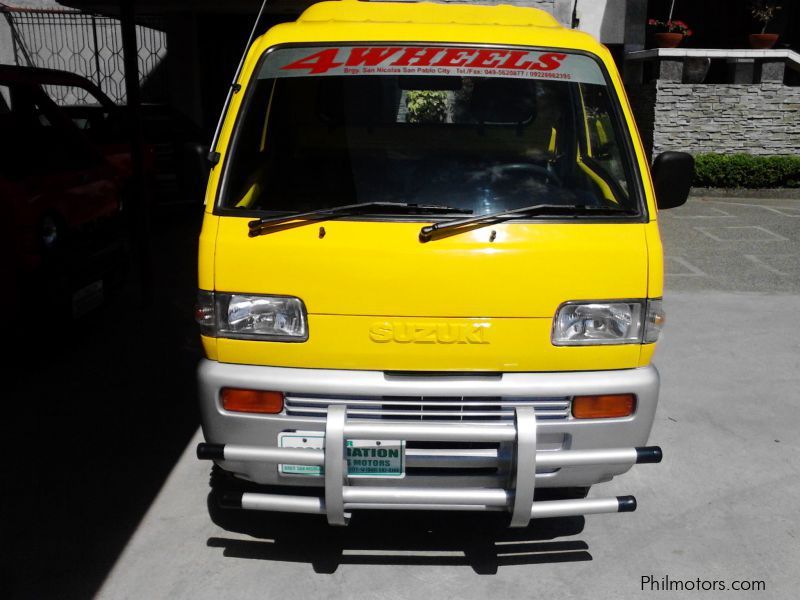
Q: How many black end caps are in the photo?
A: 4